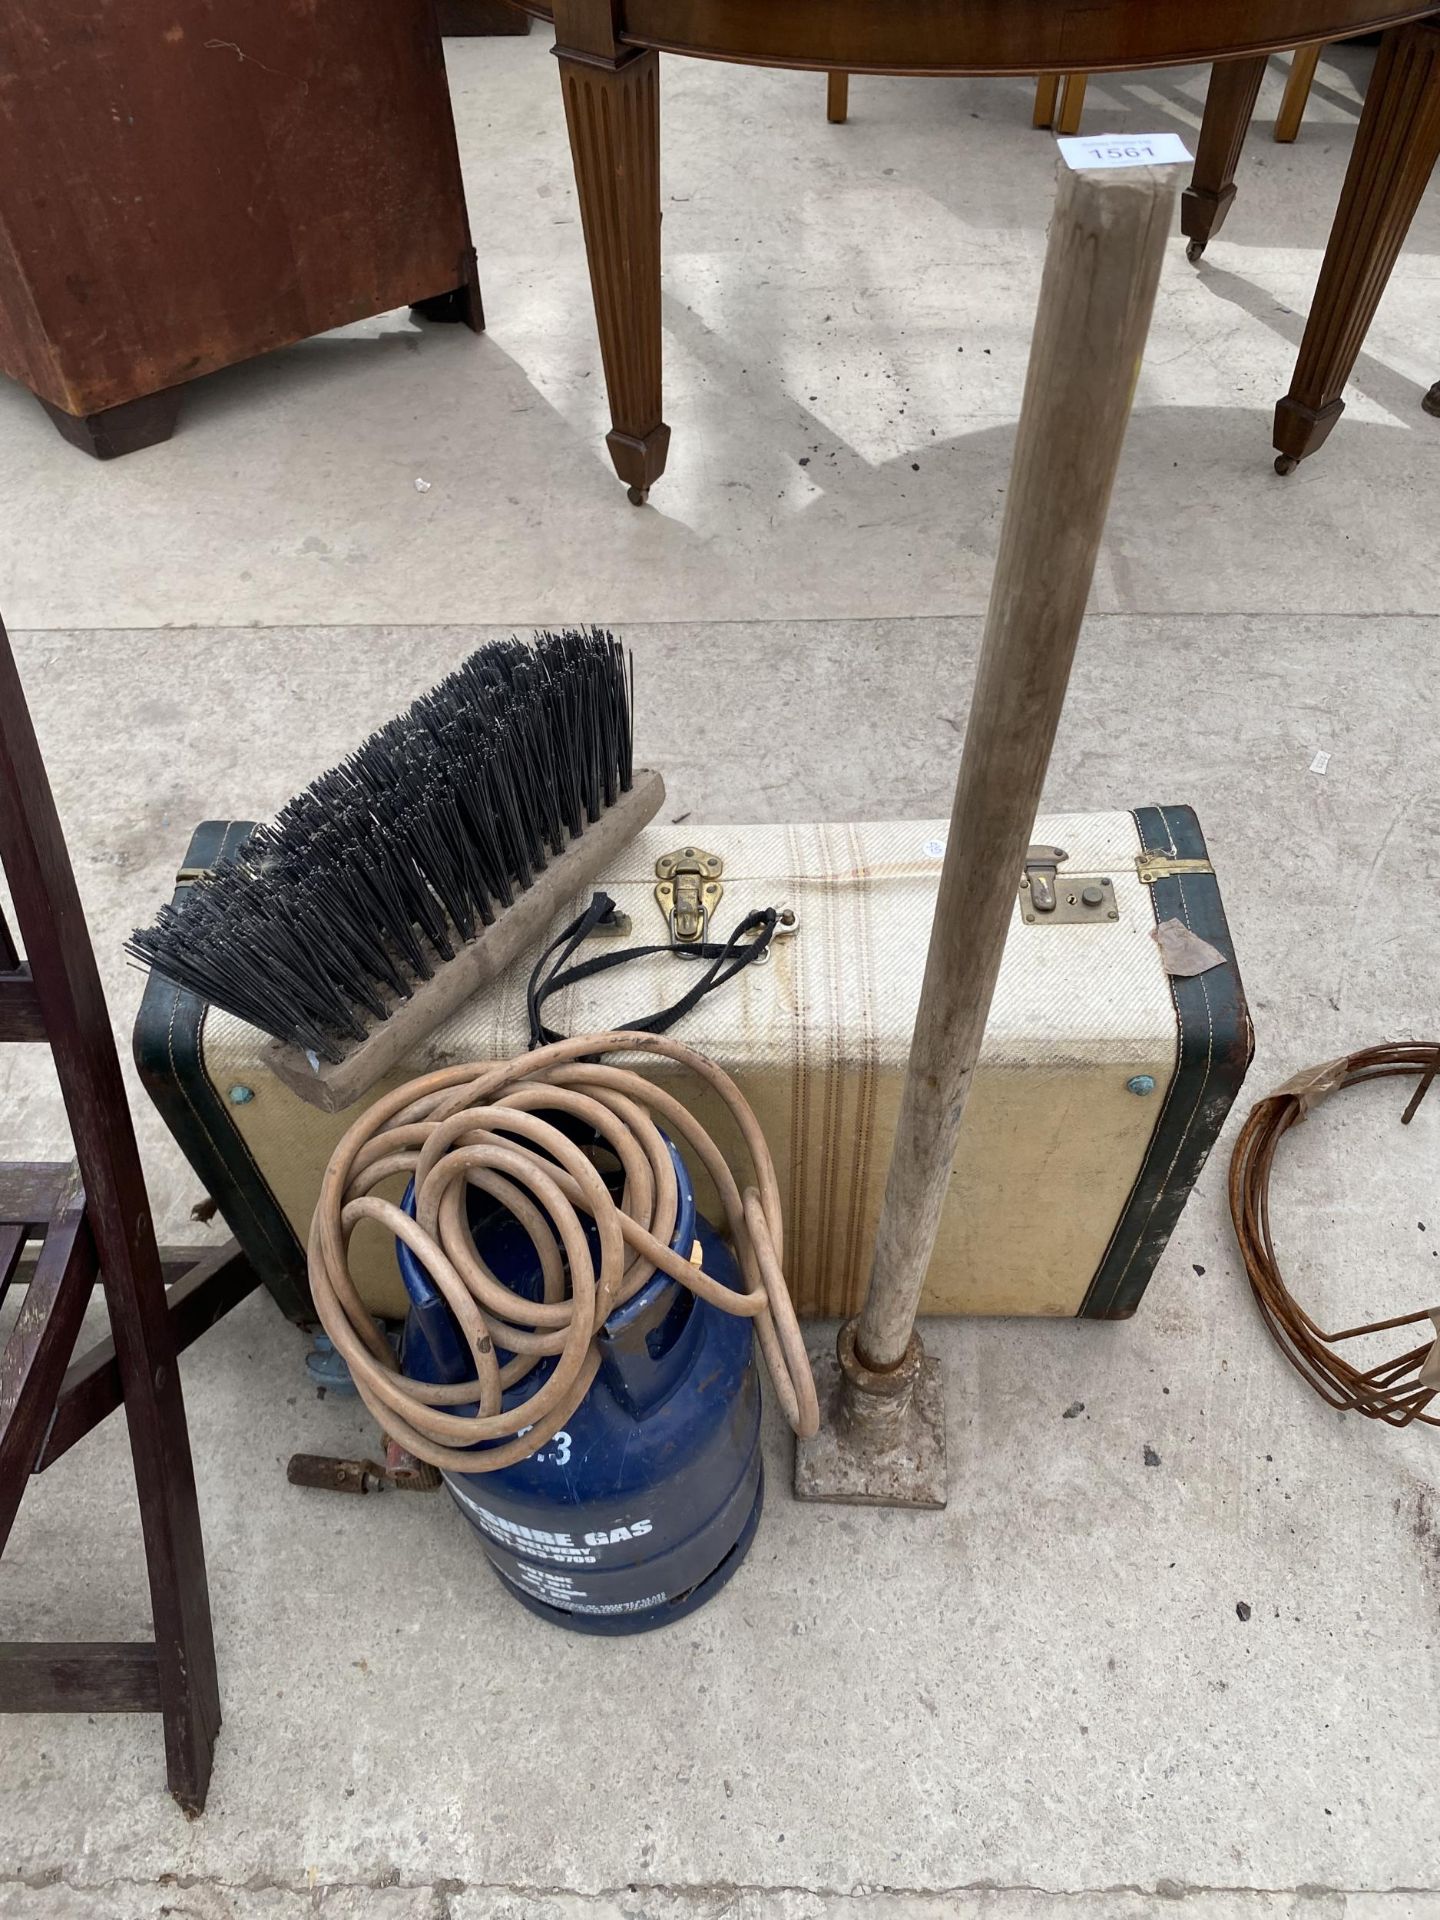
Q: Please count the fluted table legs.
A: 3